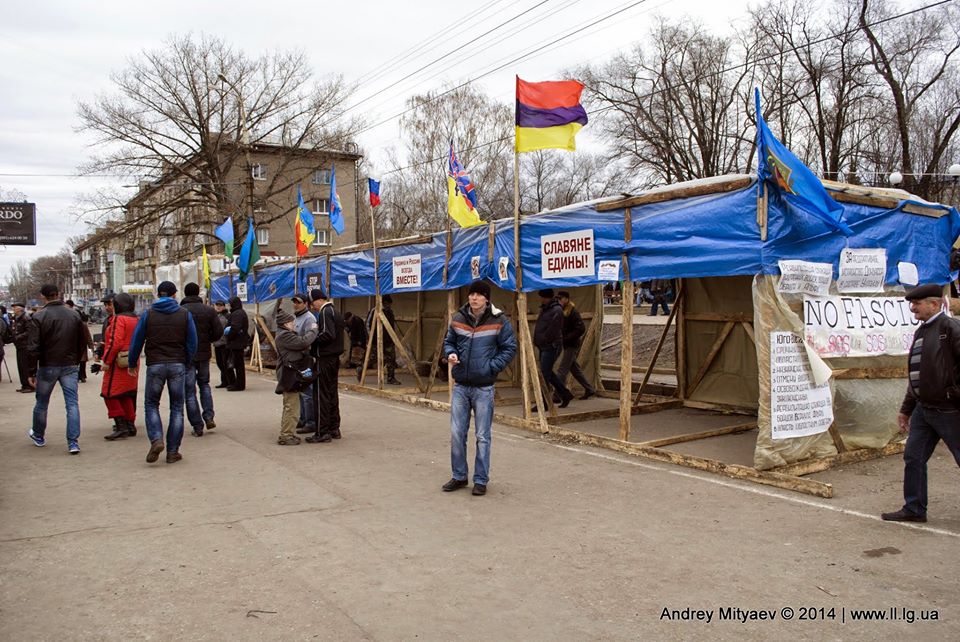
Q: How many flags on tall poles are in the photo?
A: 9